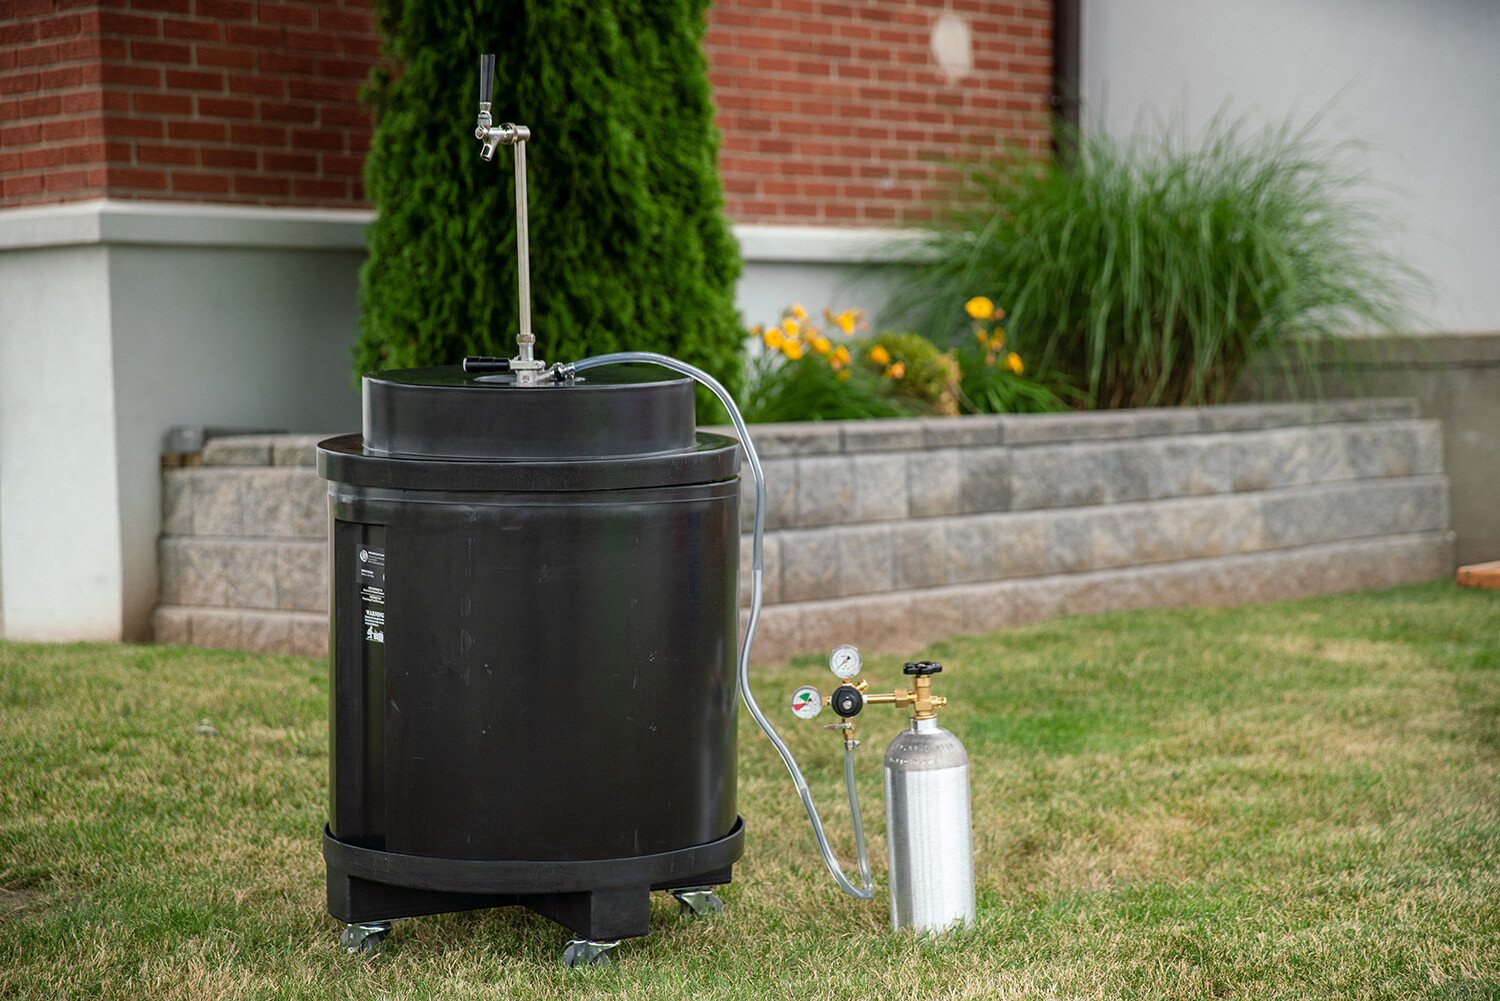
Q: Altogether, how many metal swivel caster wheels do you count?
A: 3